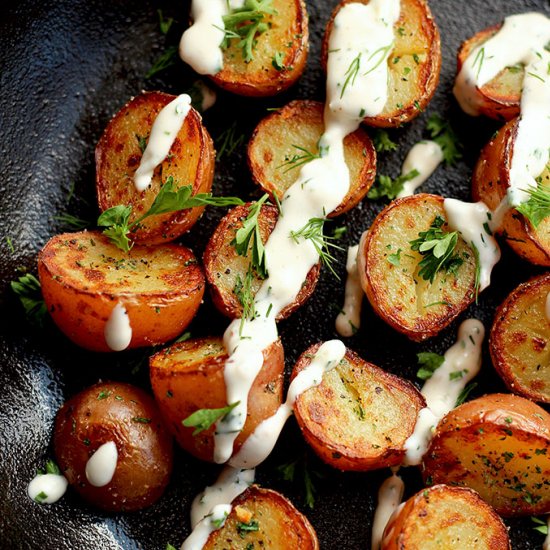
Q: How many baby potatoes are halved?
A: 15